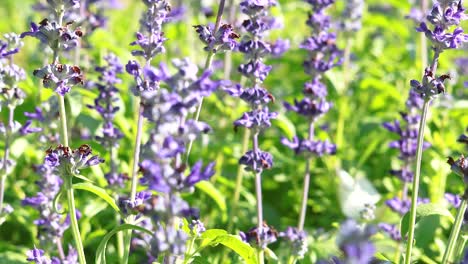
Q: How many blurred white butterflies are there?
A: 1